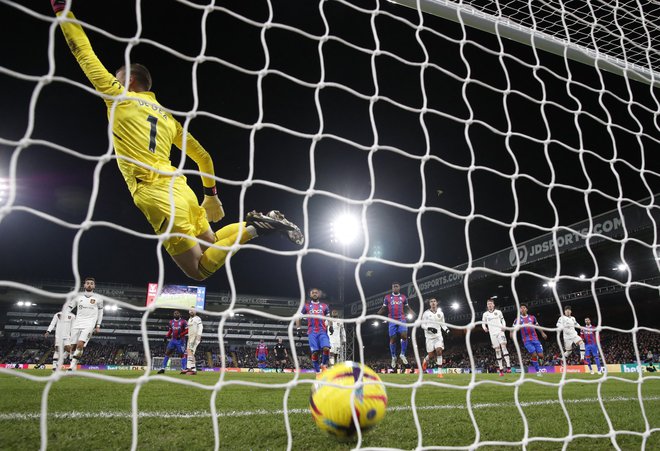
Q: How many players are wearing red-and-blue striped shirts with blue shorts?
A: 6